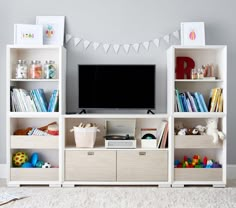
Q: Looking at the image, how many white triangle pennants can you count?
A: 12